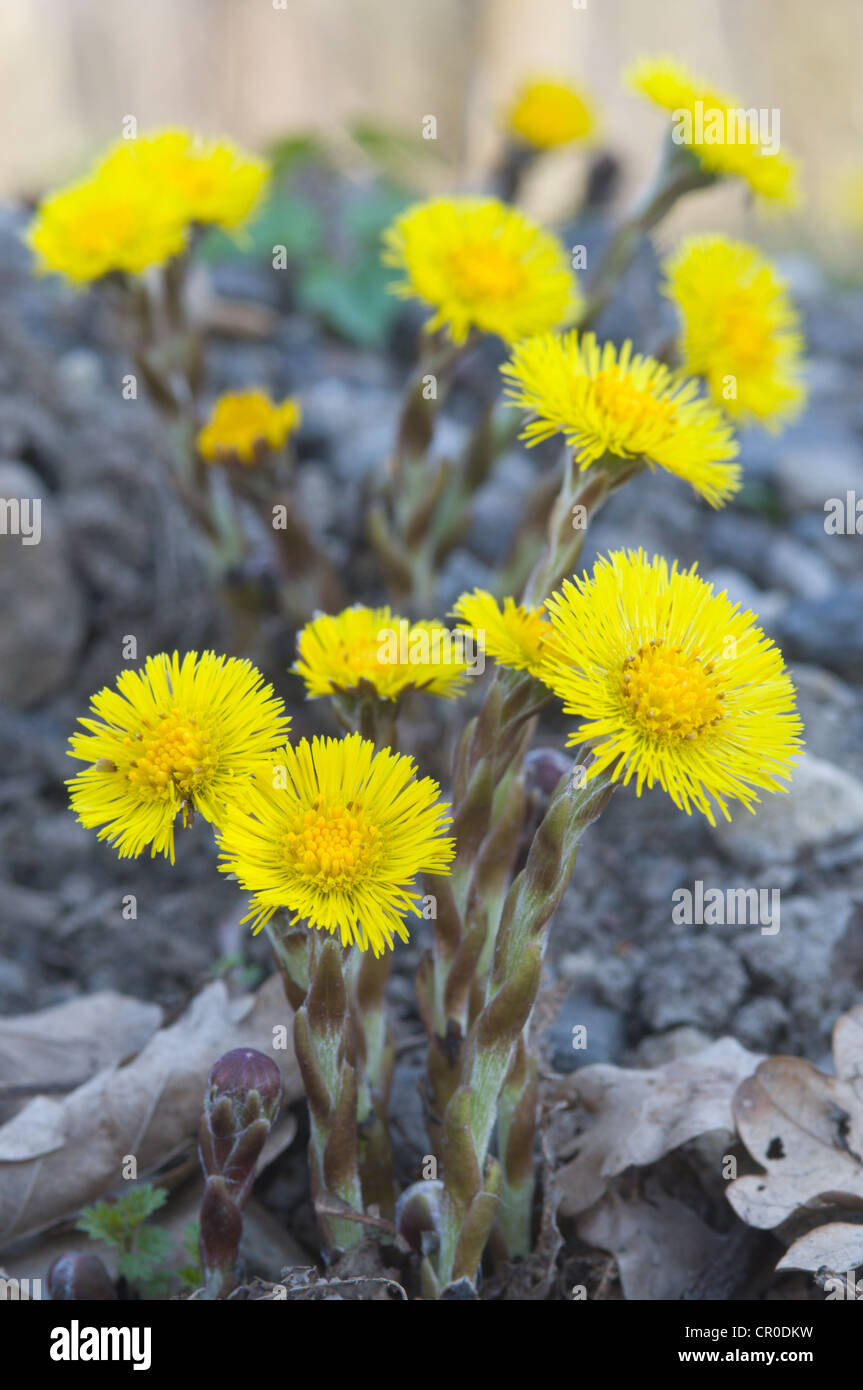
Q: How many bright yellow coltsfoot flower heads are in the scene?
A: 13